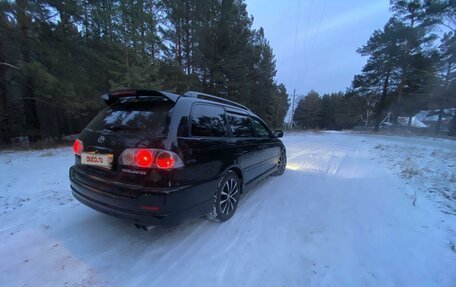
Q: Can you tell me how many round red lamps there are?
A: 3